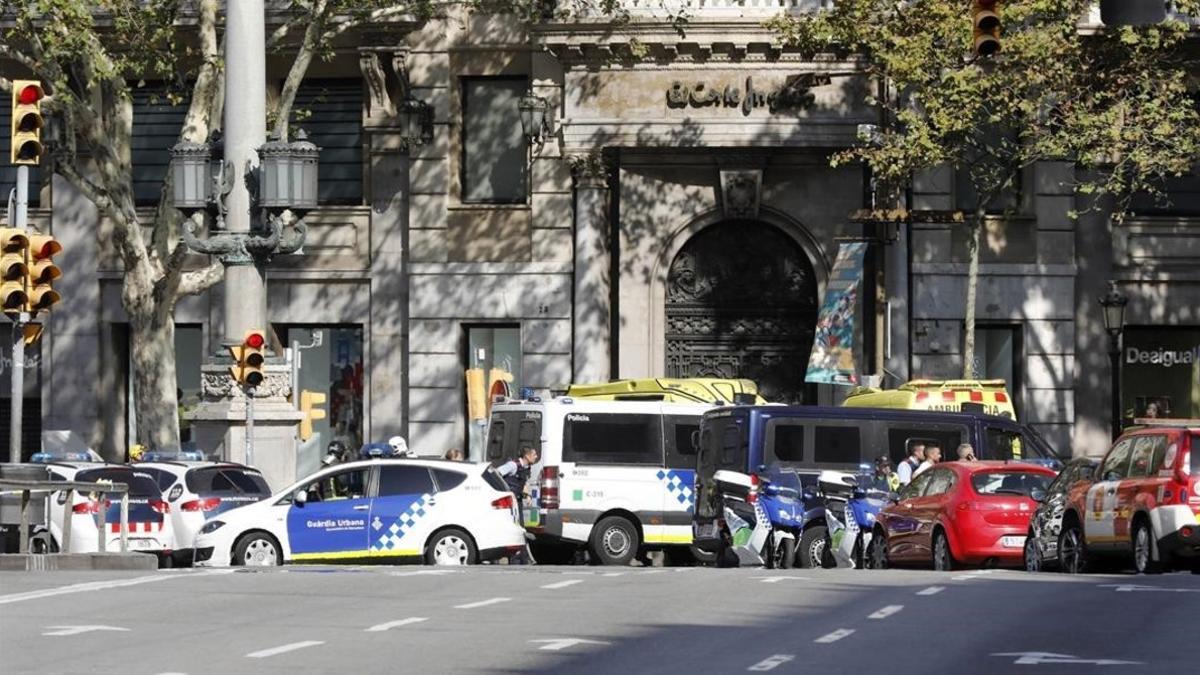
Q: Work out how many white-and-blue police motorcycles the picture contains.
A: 2